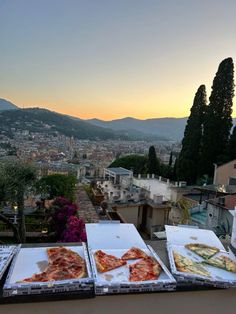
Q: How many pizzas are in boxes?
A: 3